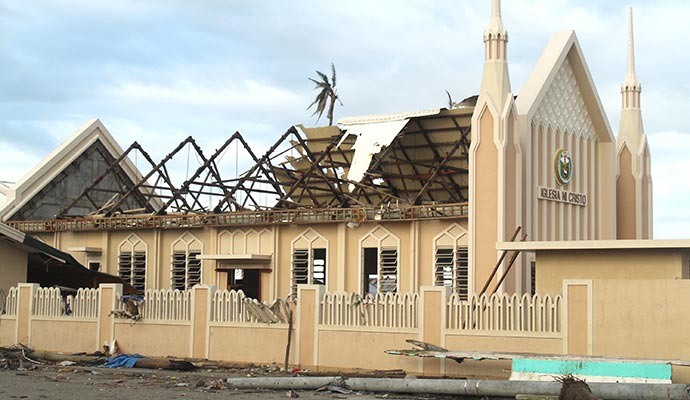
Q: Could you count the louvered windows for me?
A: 5